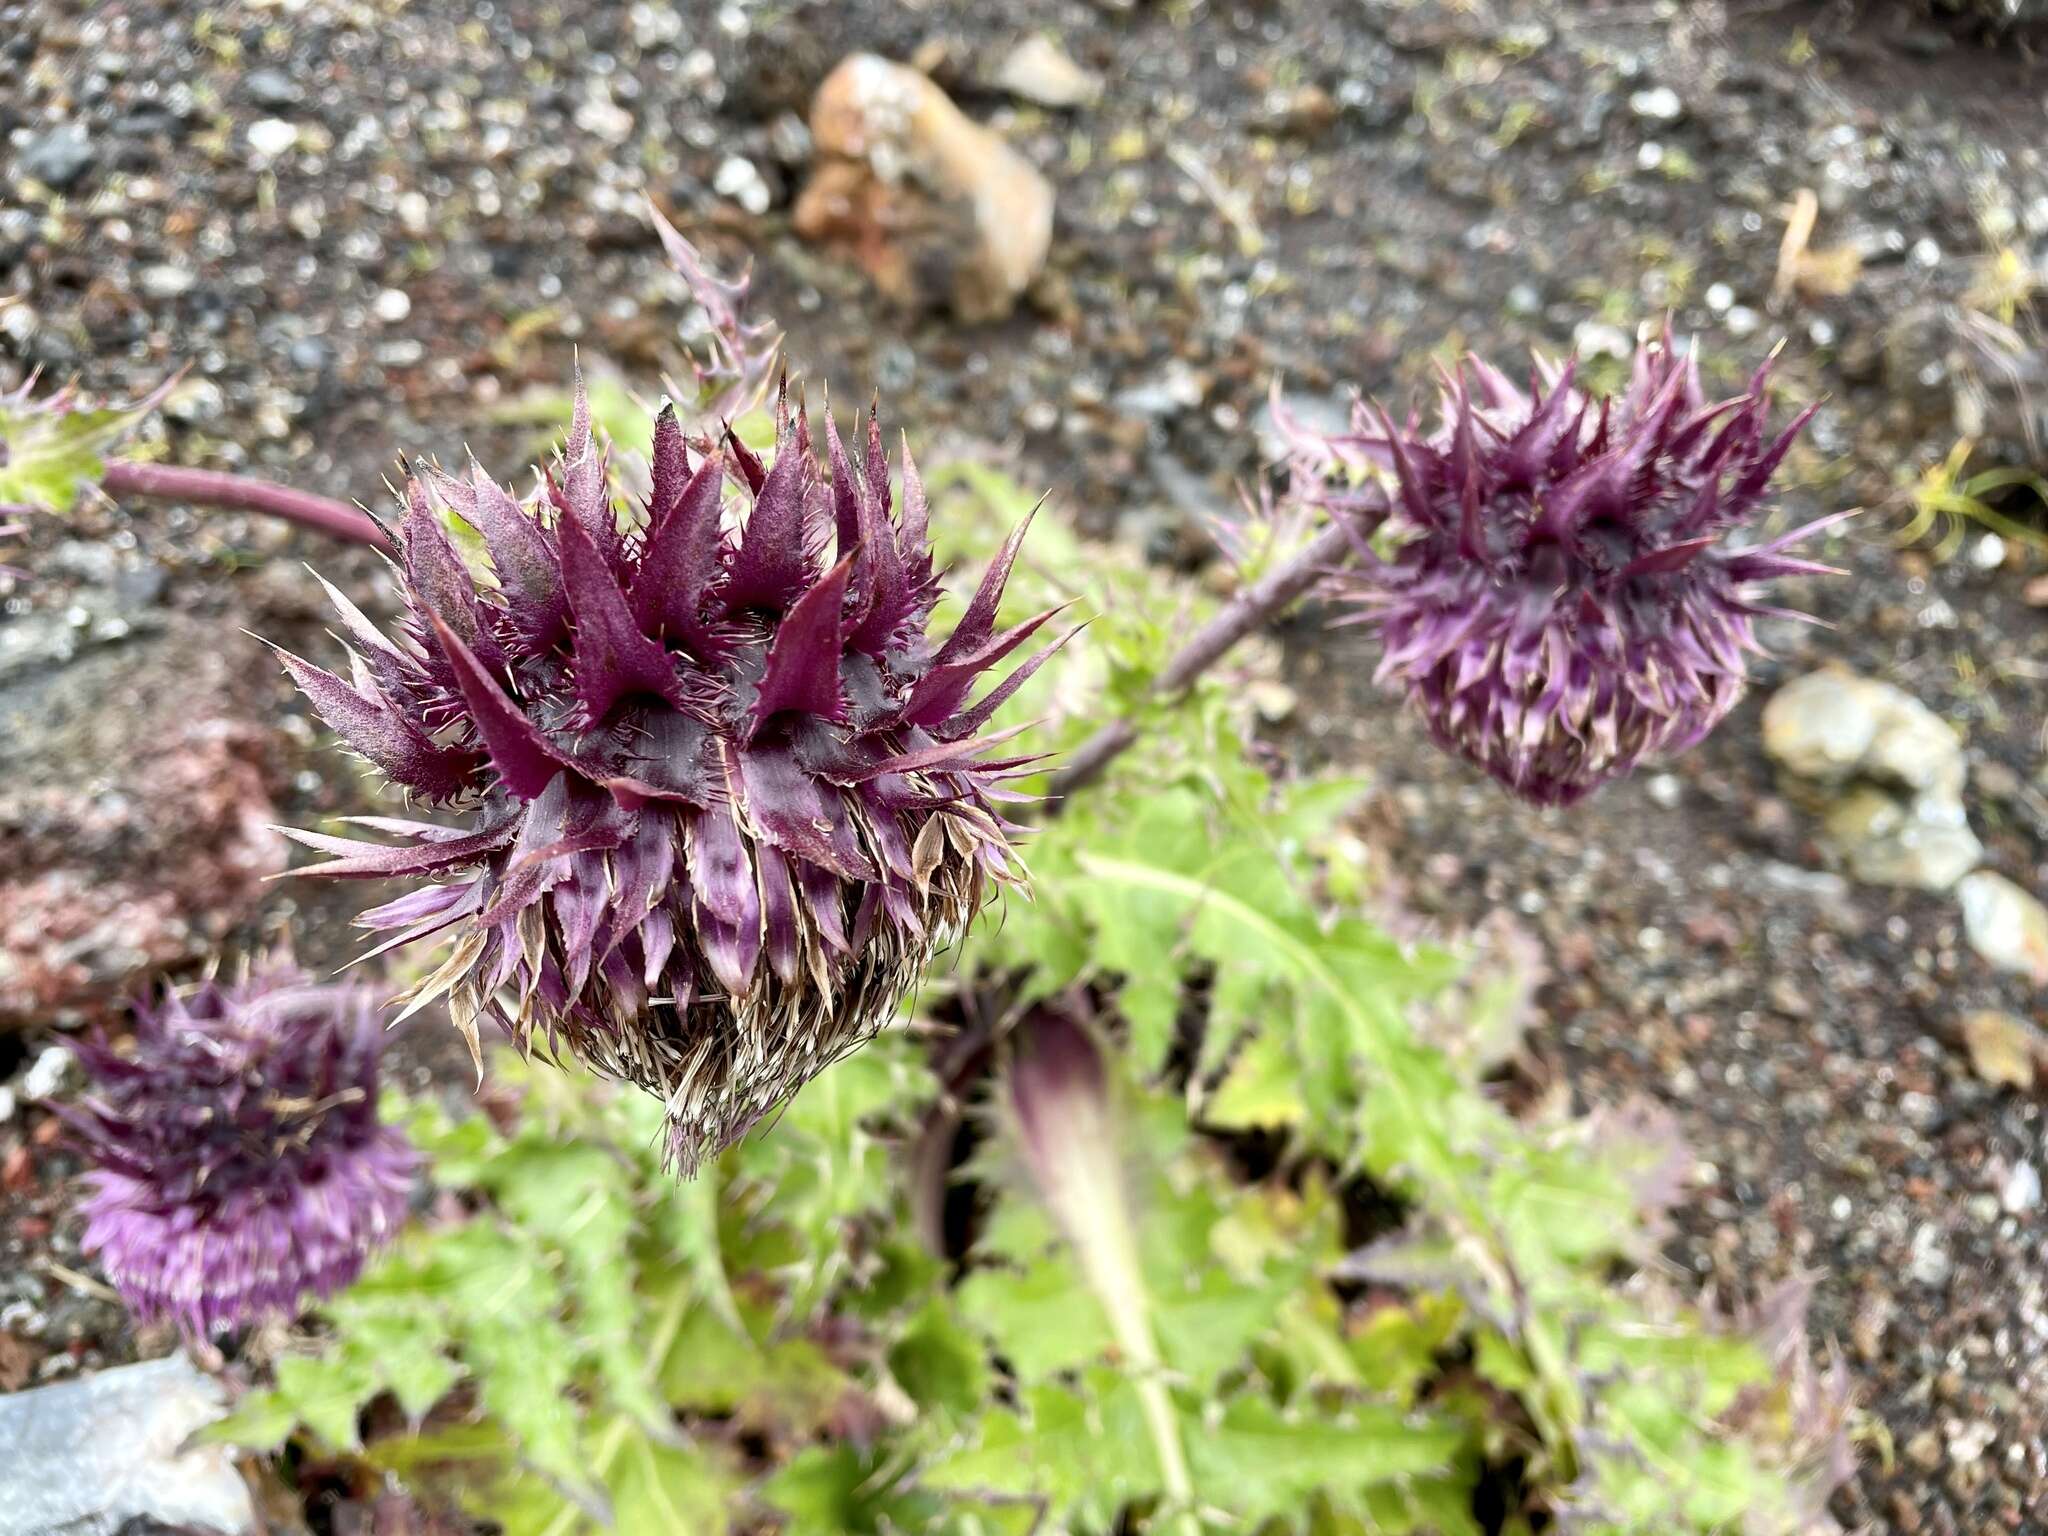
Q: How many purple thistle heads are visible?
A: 3